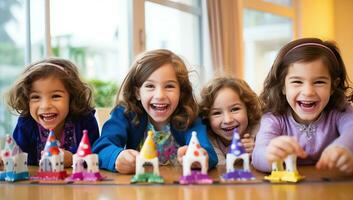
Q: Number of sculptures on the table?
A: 7